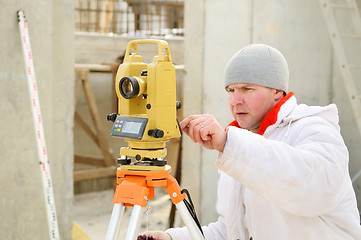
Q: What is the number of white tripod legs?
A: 3